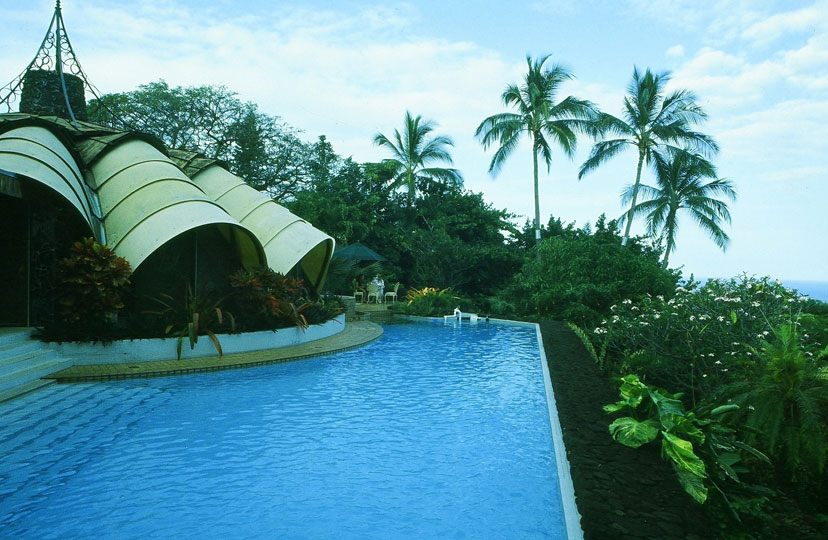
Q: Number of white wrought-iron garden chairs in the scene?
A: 3